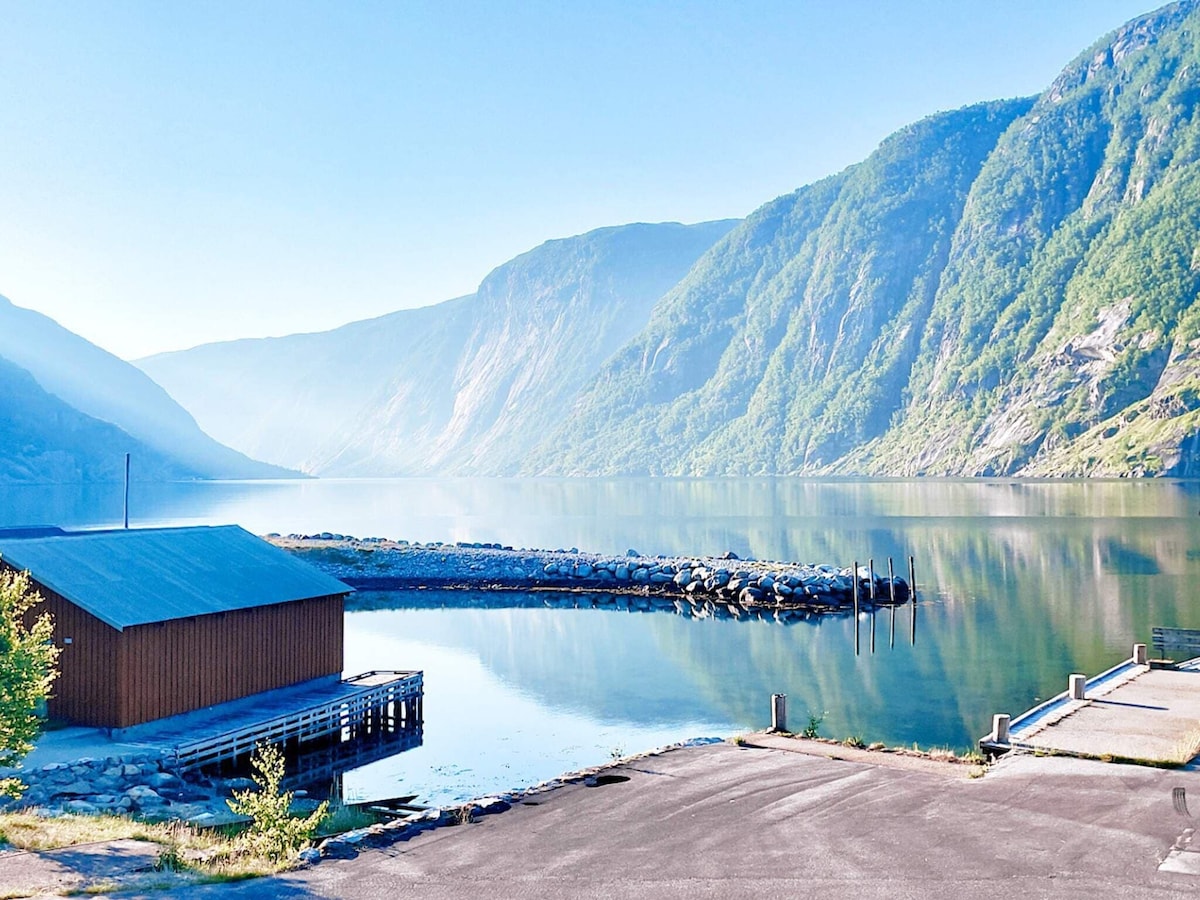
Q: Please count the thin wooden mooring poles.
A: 4